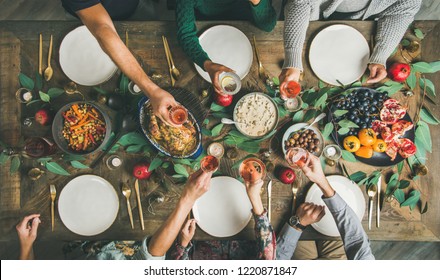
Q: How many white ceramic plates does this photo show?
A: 6